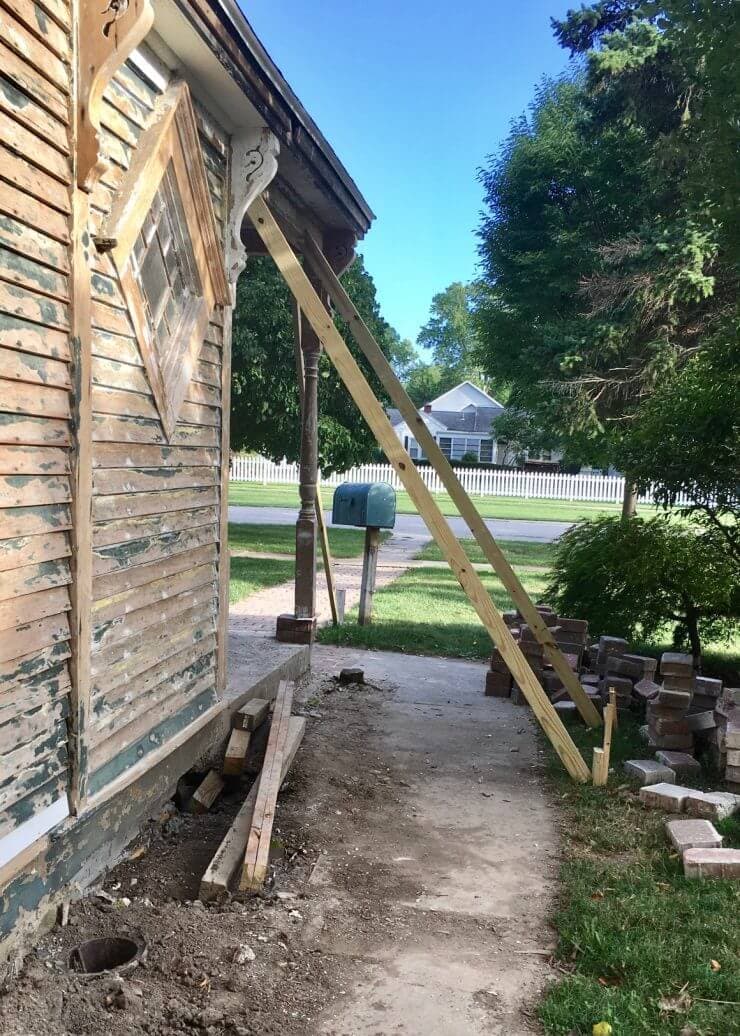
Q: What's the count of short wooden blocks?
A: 3